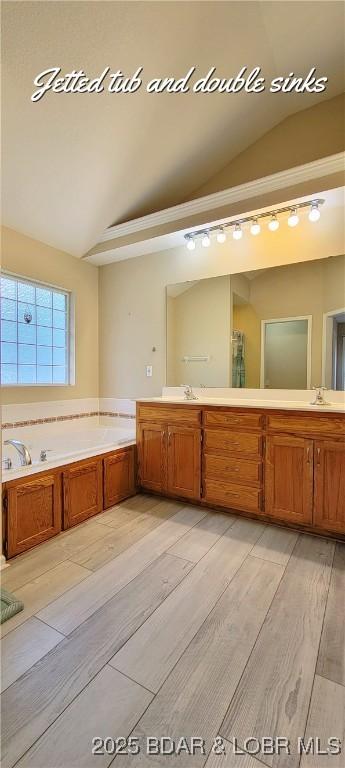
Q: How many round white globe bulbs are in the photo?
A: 8